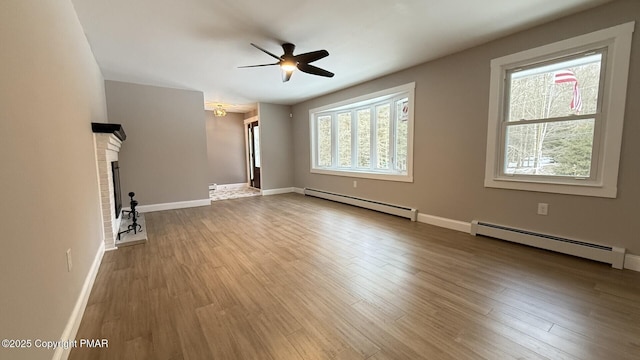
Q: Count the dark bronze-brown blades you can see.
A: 5